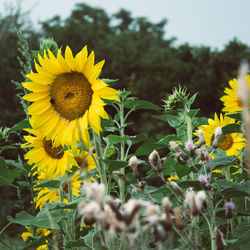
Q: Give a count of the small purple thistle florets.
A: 3